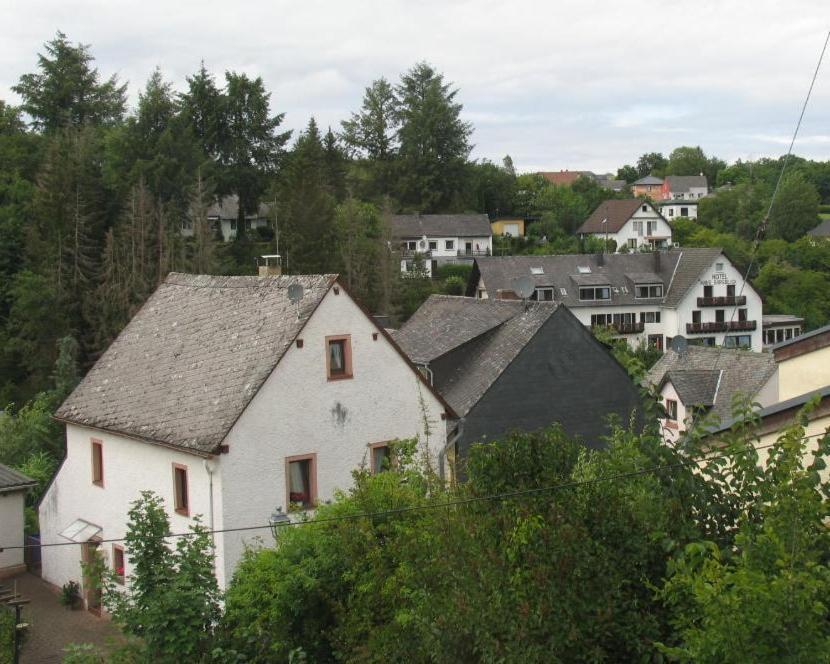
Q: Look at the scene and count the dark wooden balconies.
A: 3